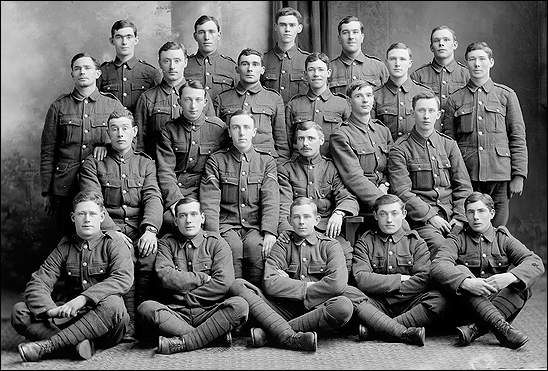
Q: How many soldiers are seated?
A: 11